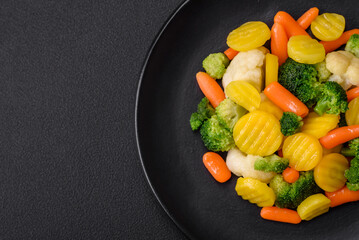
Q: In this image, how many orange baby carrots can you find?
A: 13